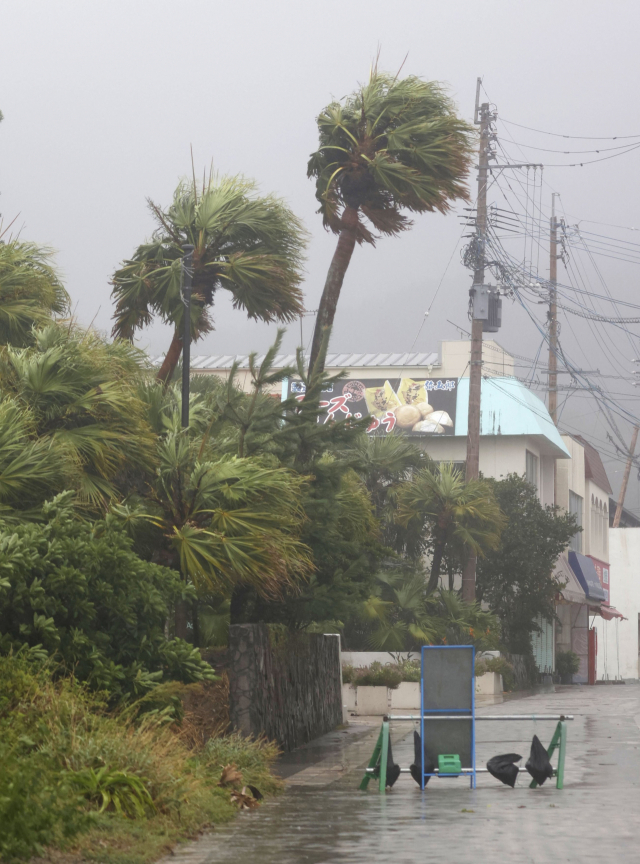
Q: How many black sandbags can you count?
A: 4